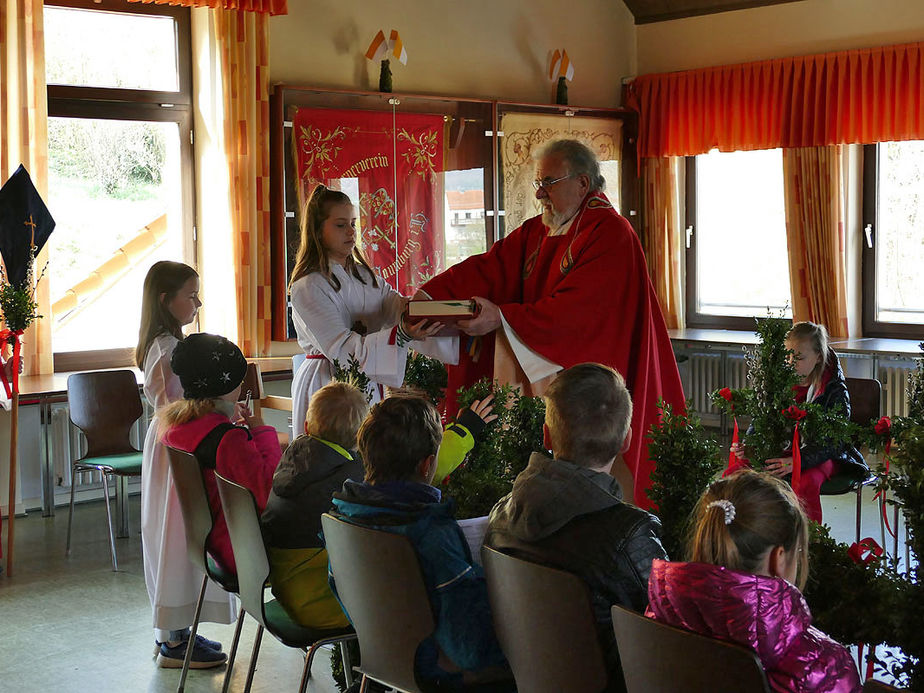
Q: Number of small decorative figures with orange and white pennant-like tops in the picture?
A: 2